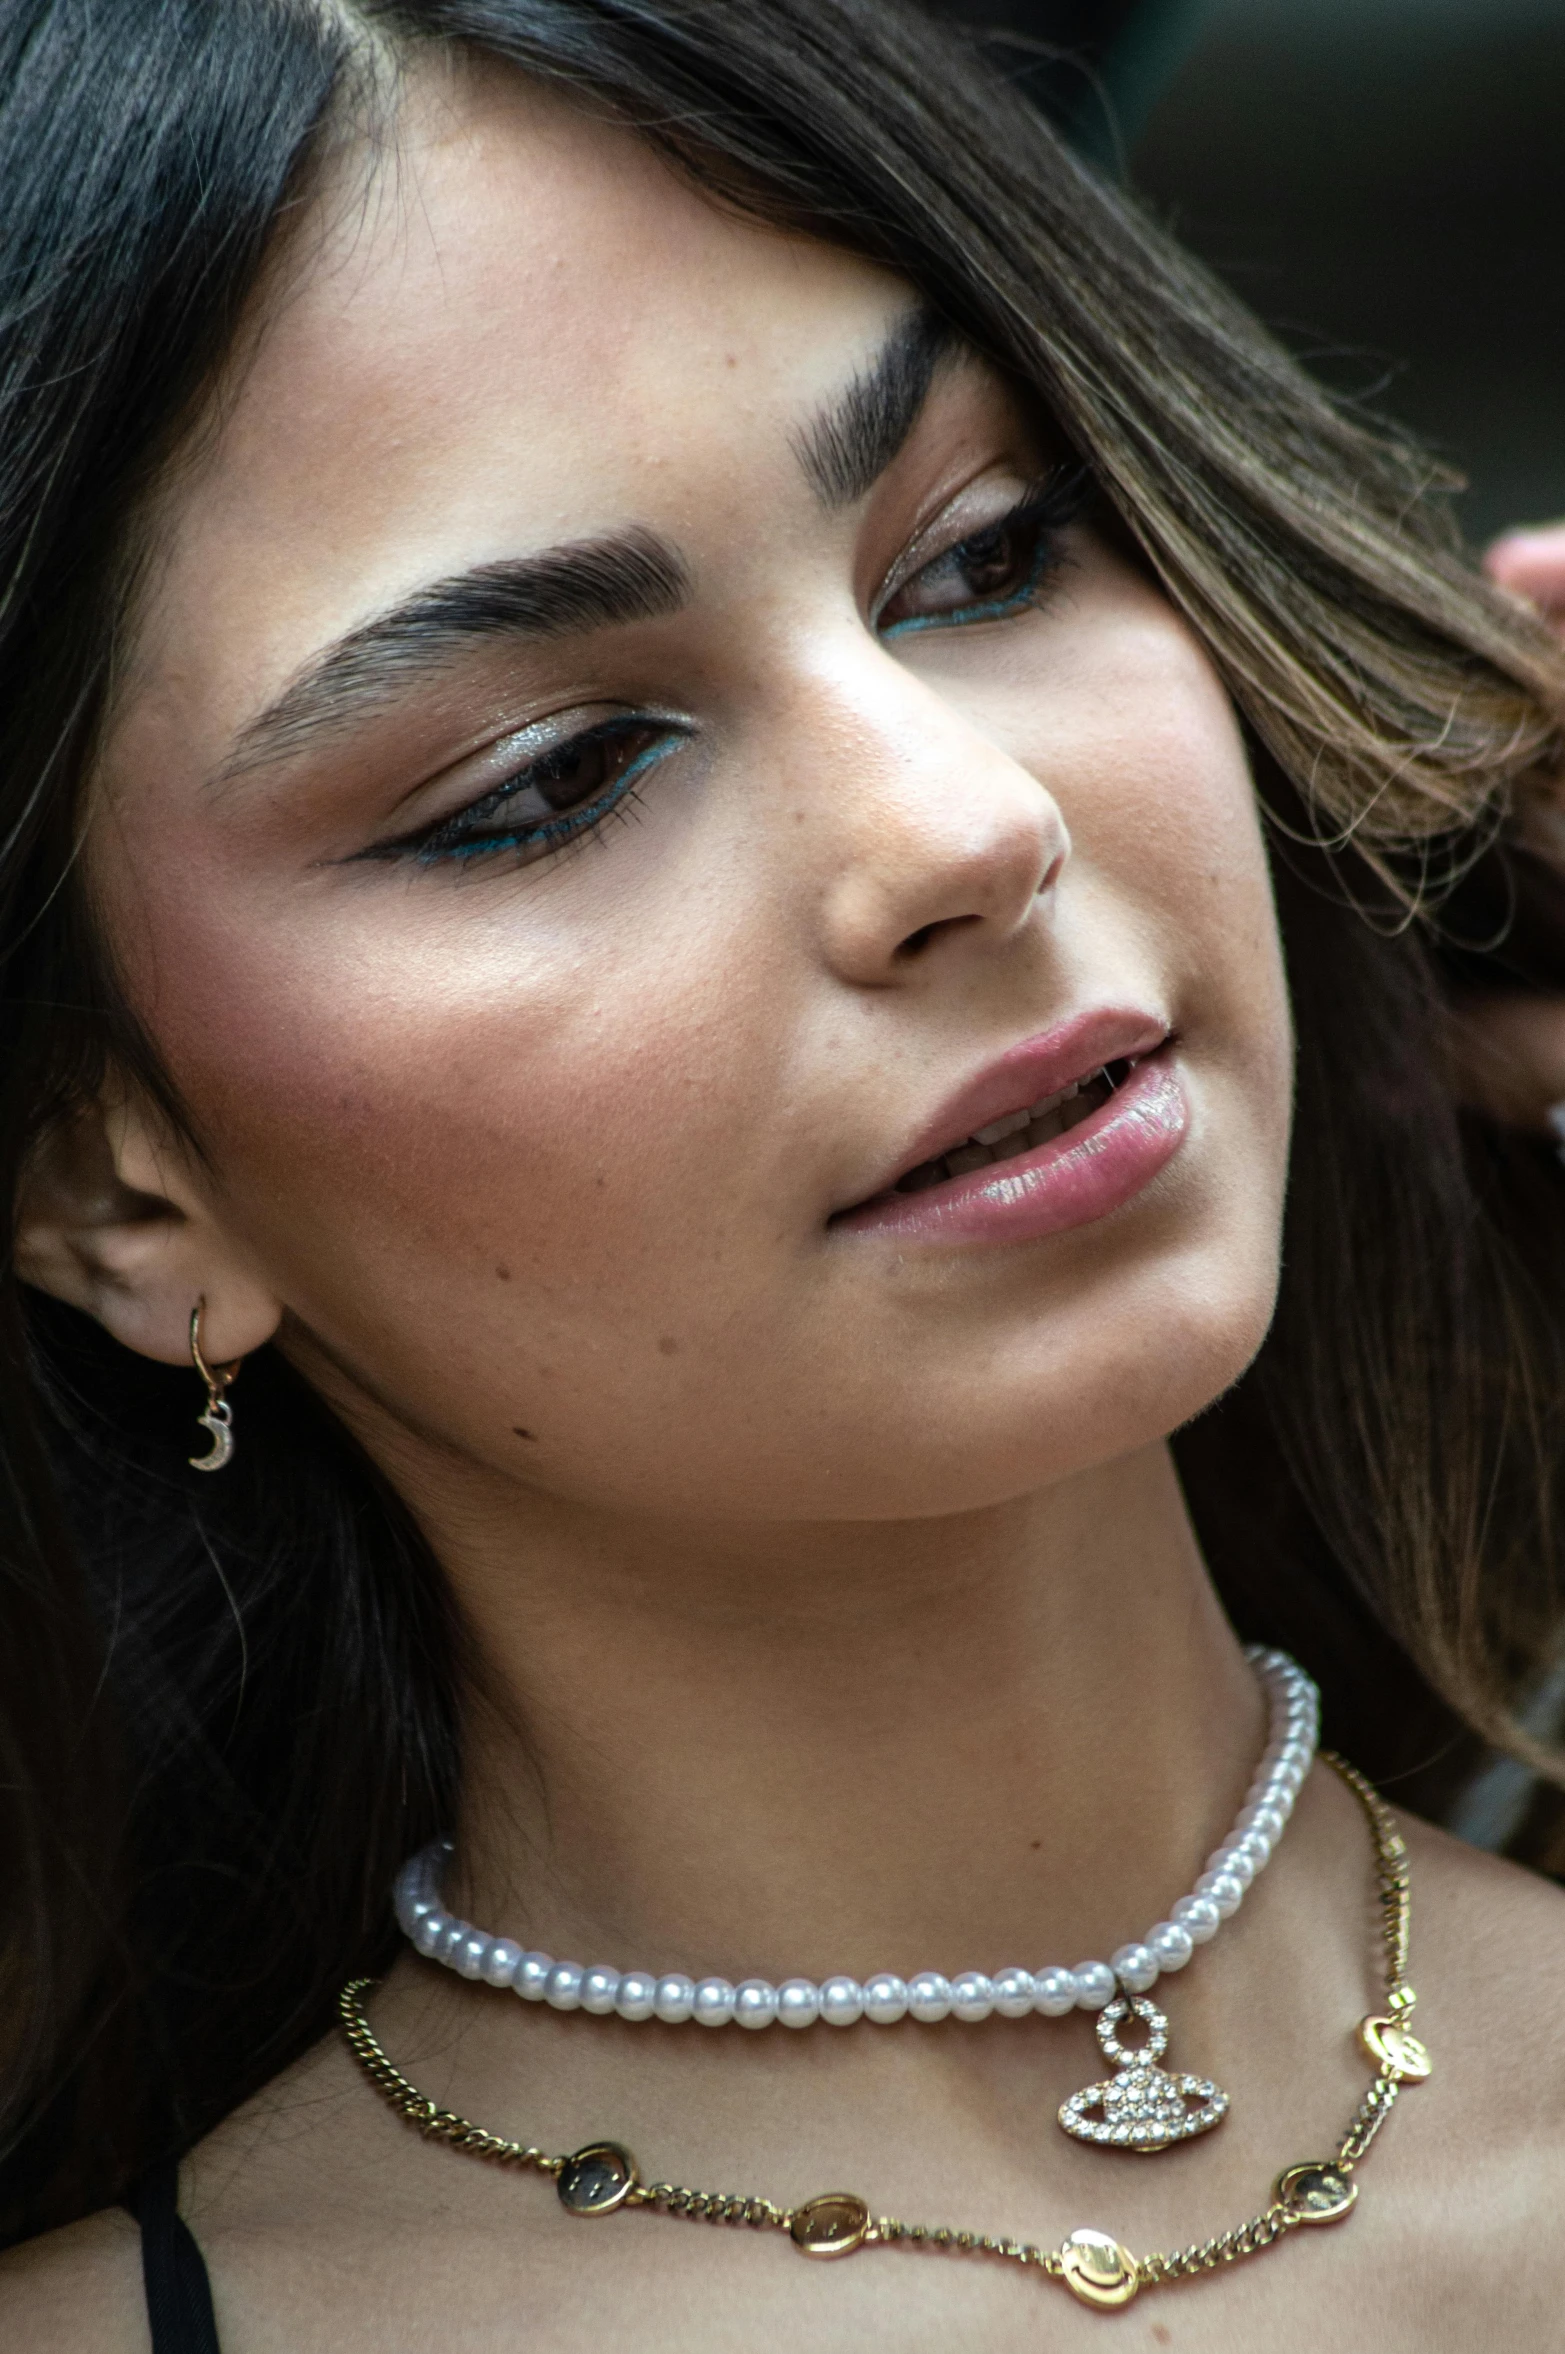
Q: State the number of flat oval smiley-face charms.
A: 5